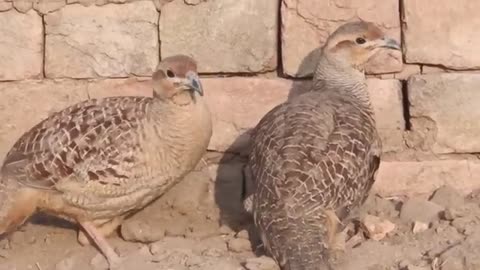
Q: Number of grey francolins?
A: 2